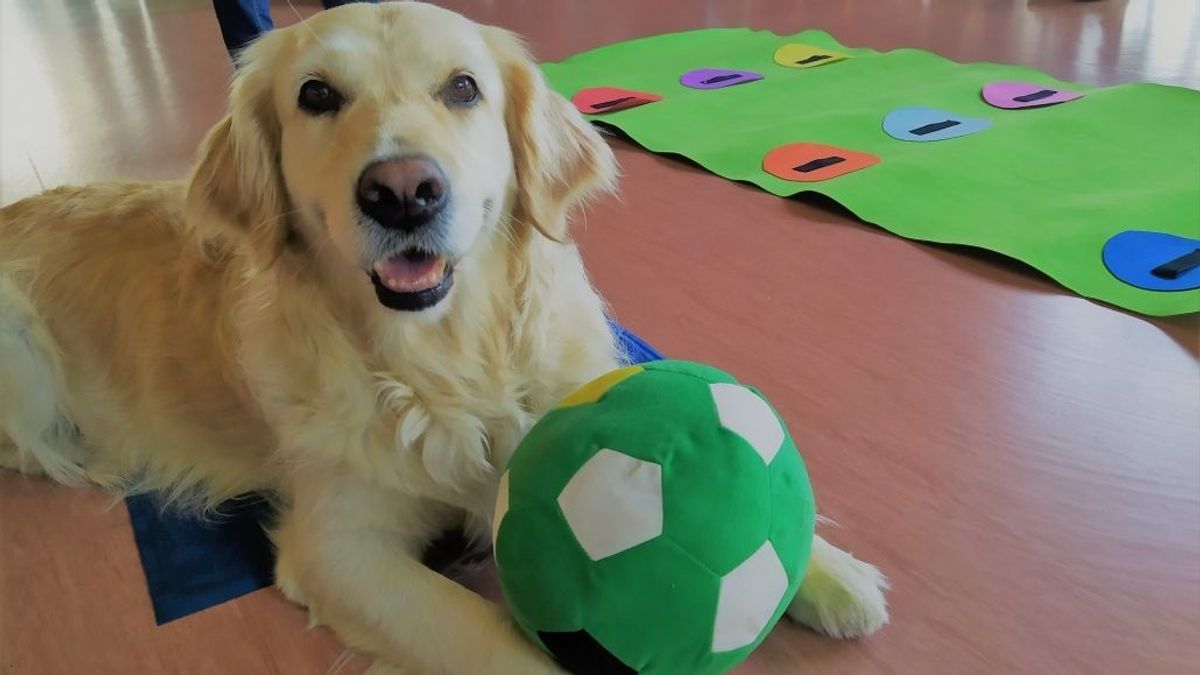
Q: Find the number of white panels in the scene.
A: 4